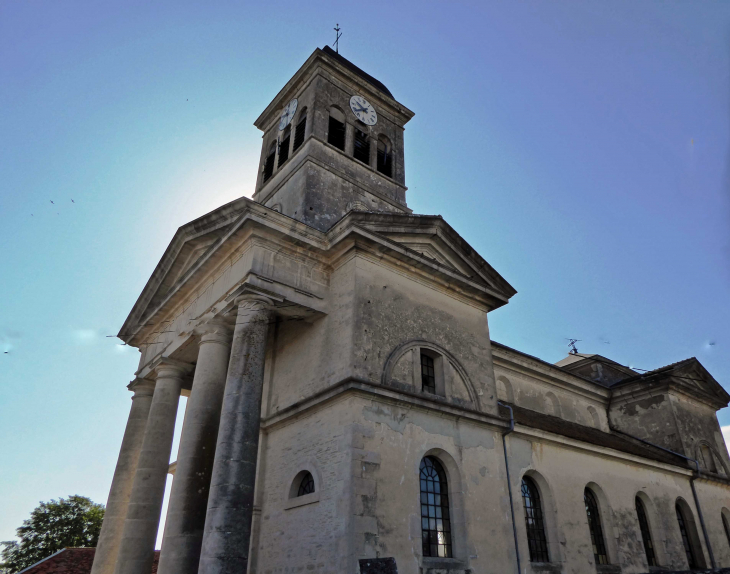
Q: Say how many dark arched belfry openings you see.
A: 6